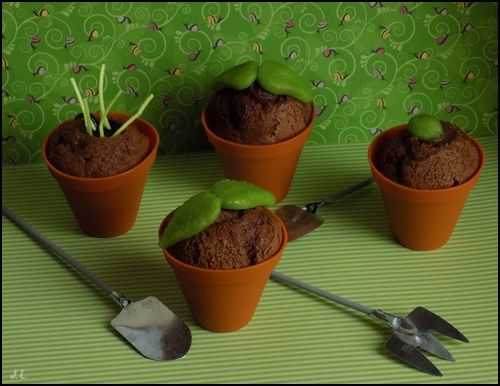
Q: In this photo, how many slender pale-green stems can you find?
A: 5